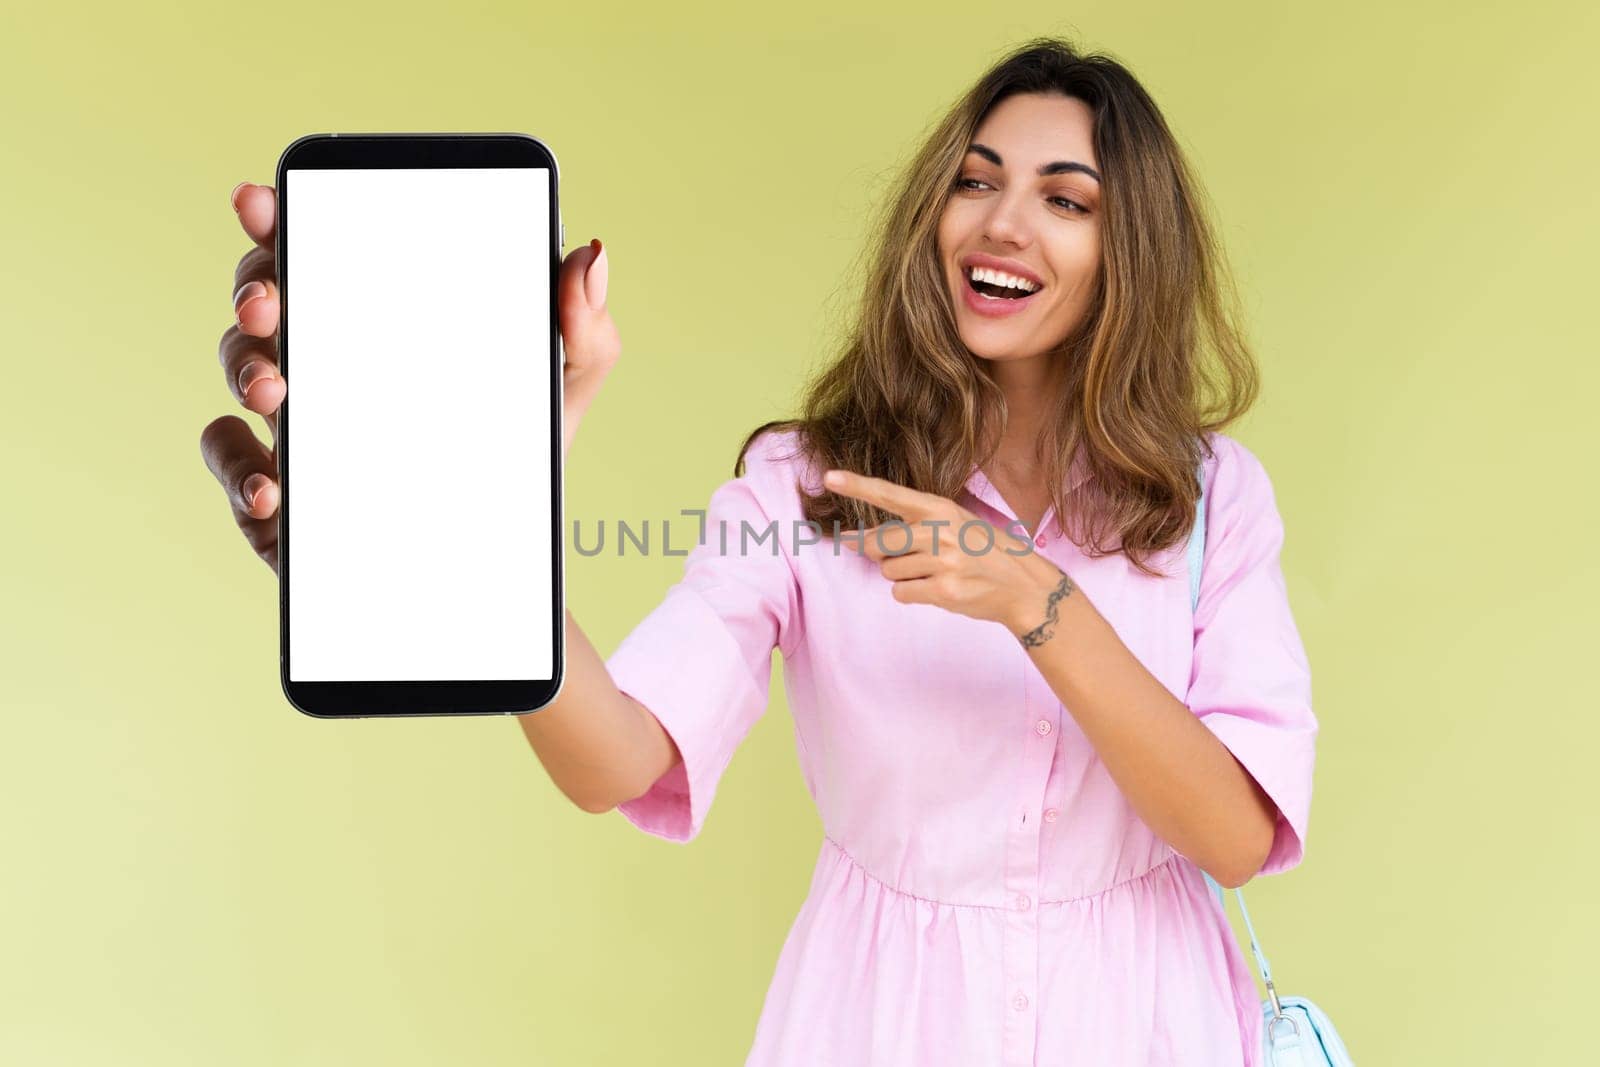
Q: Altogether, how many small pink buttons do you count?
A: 5